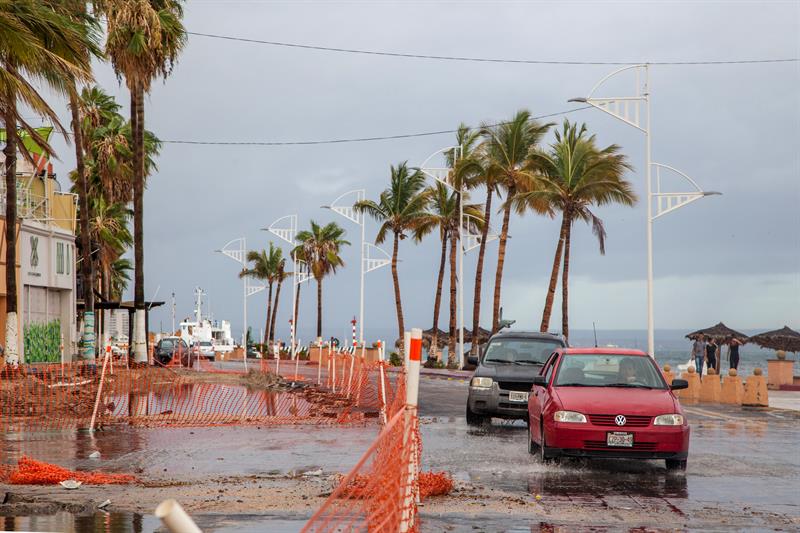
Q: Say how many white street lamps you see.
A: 5